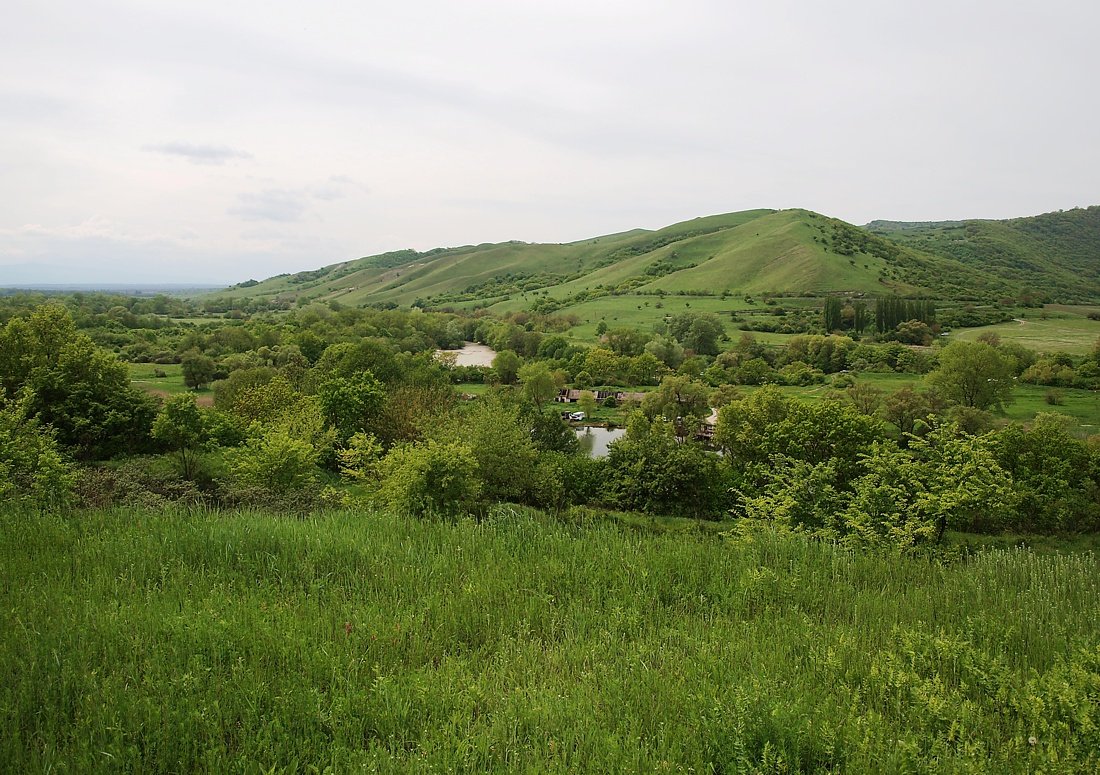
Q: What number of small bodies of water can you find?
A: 2